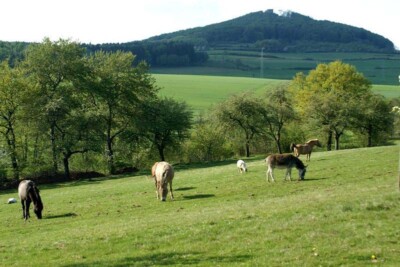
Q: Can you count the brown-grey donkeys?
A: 1